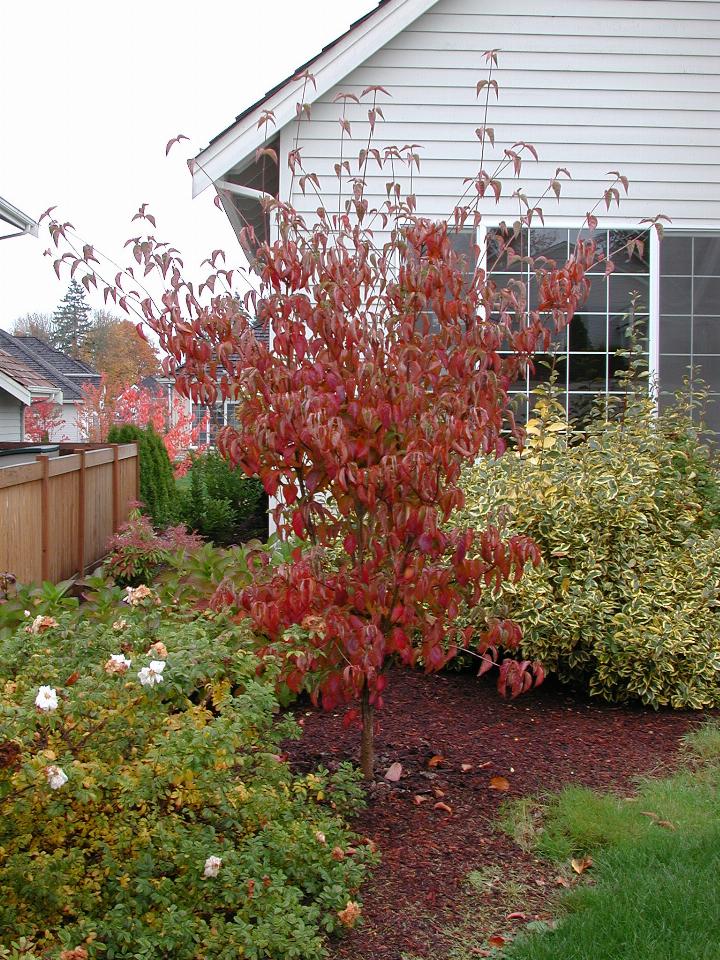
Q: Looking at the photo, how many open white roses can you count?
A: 5